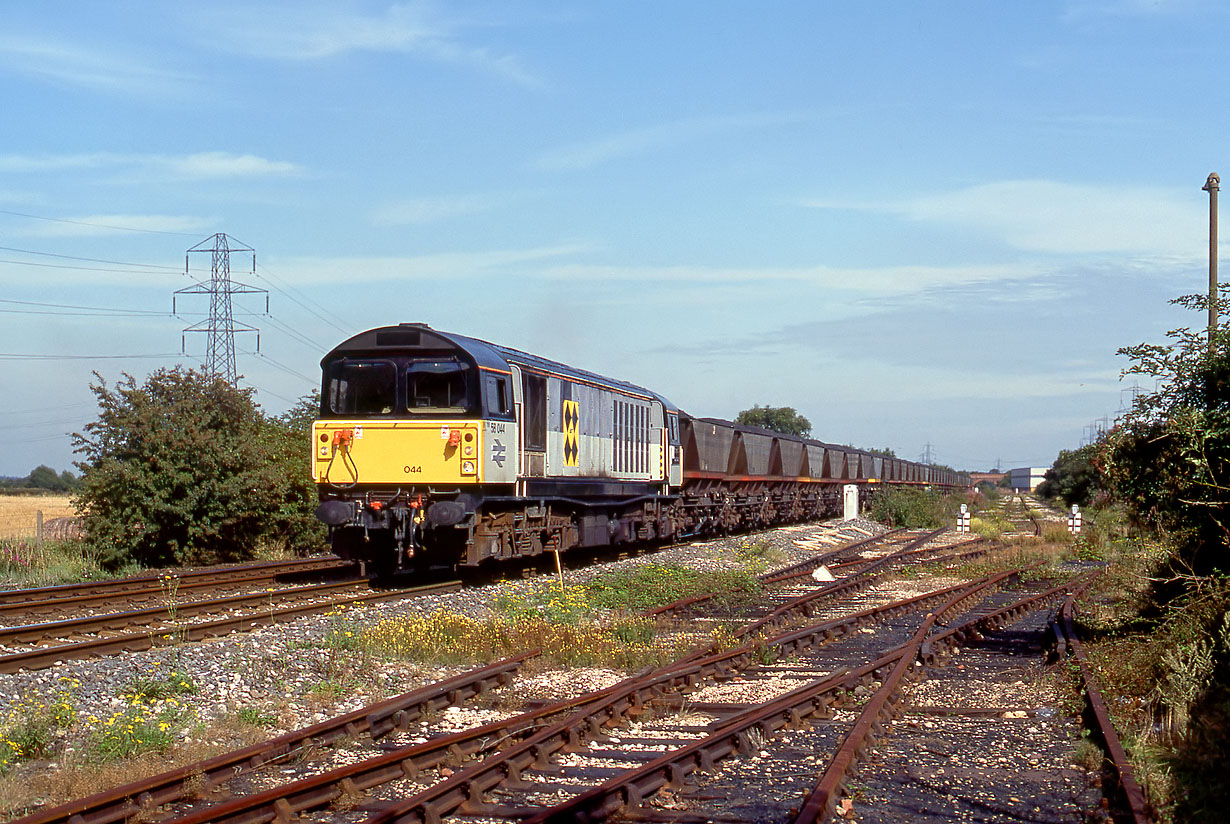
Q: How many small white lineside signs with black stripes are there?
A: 2